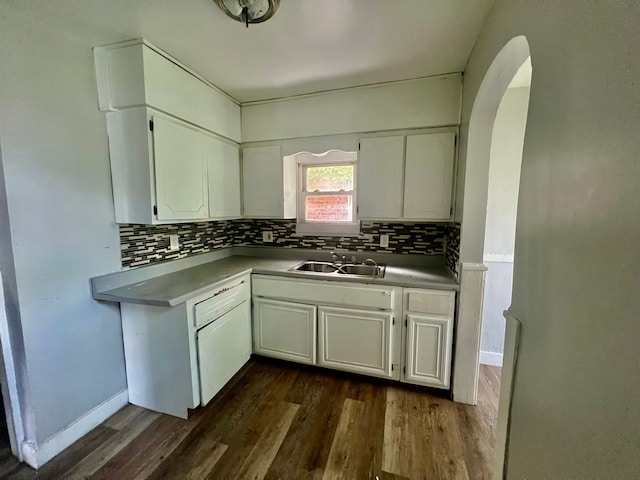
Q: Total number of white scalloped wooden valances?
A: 1